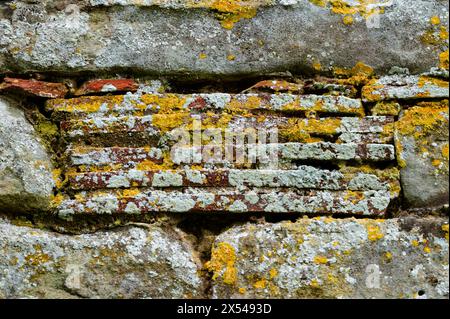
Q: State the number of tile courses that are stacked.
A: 5